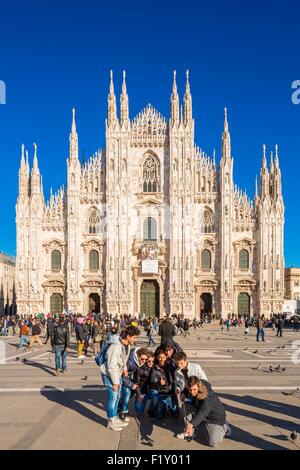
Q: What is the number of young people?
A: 7